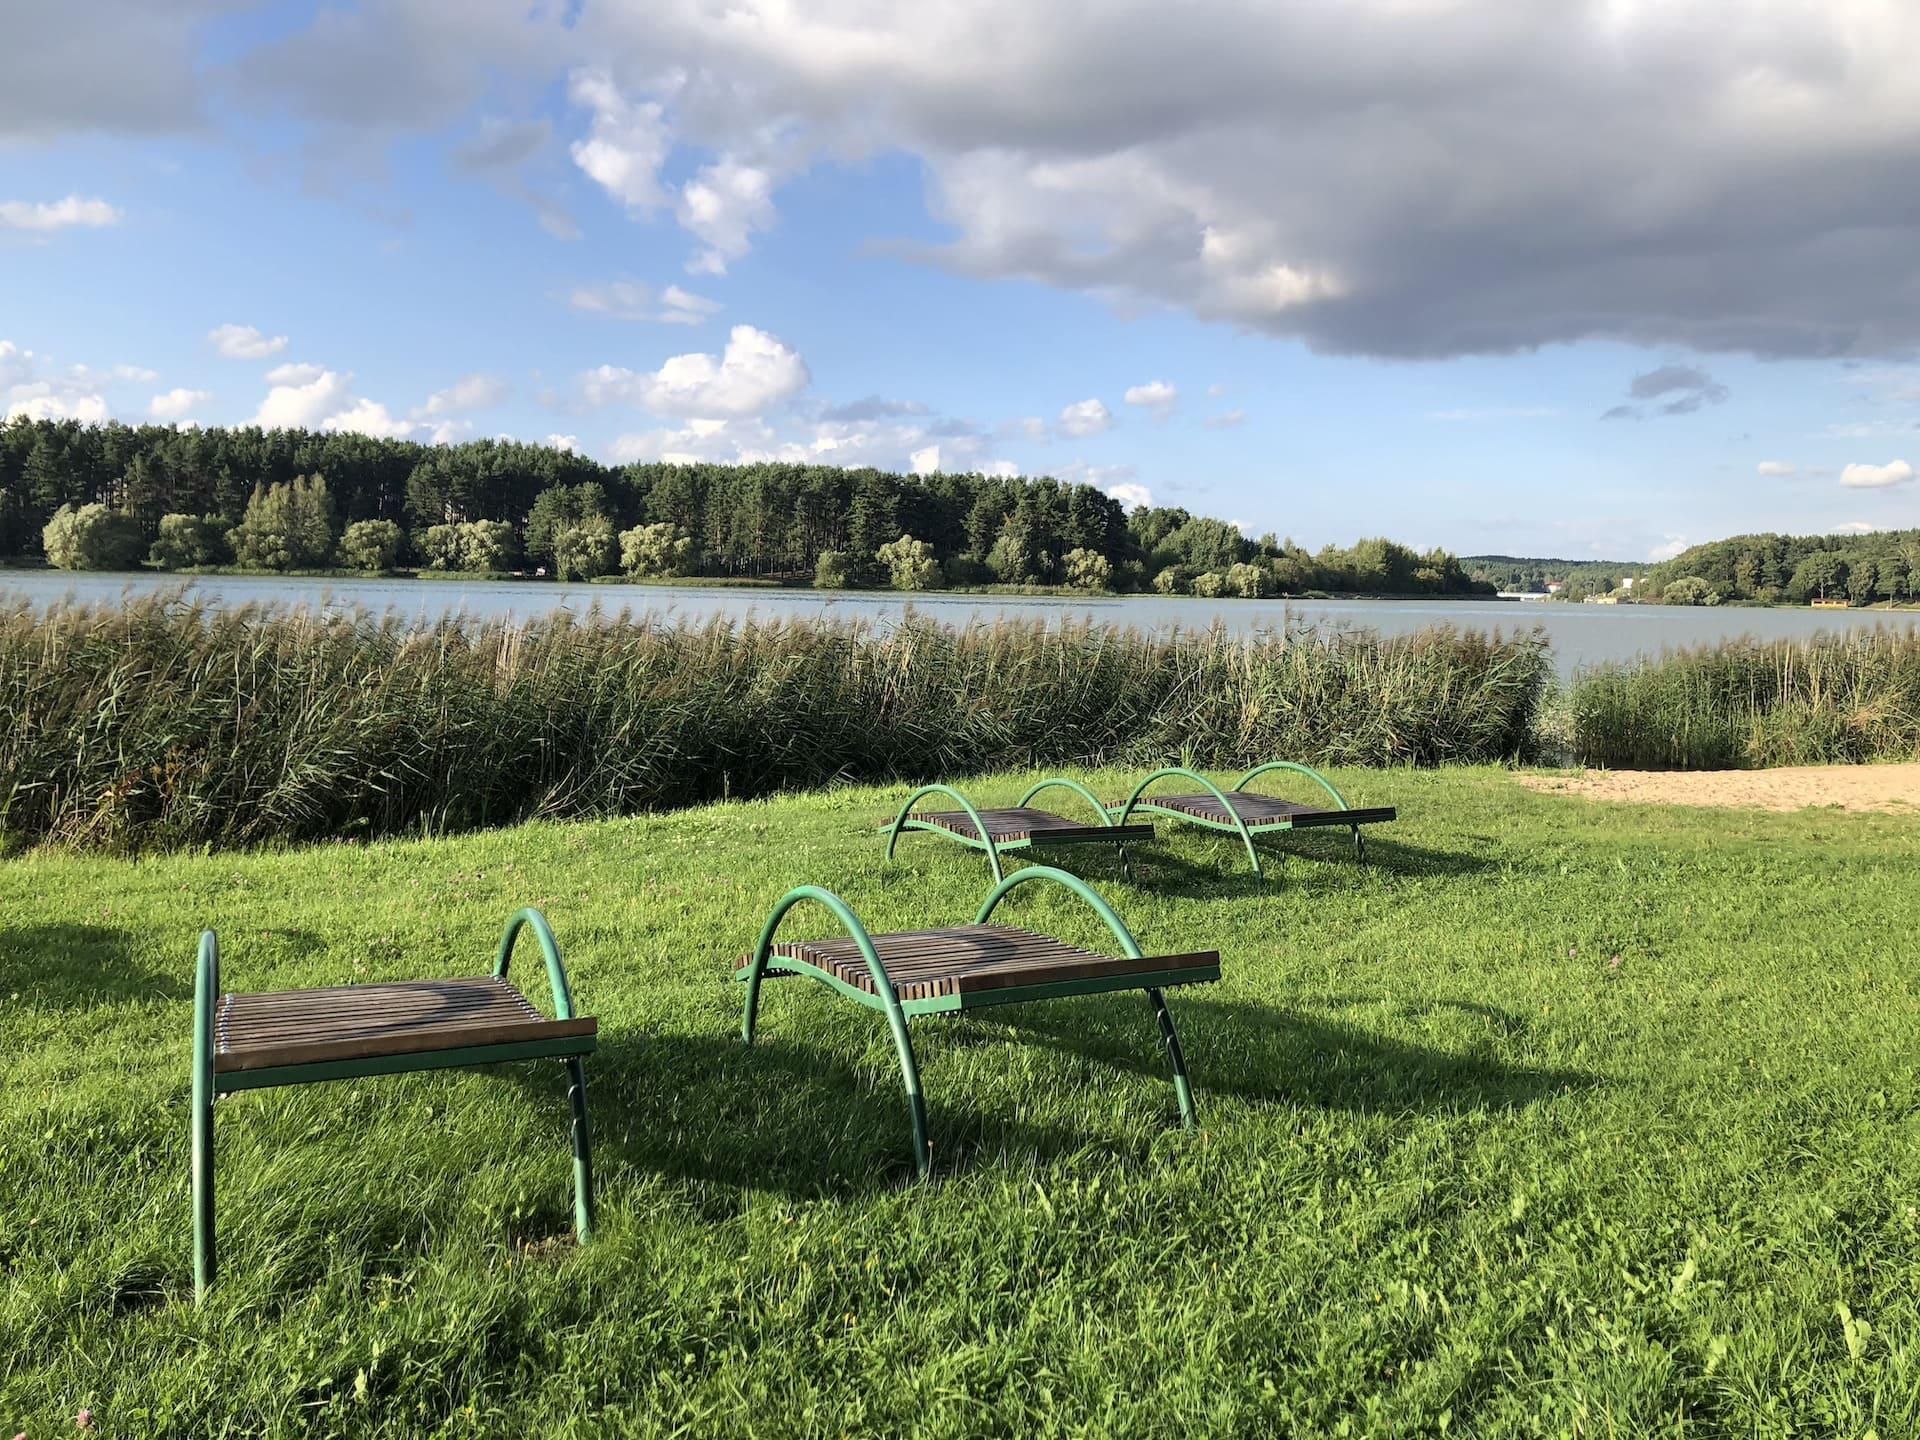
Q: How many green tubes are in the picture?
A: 8